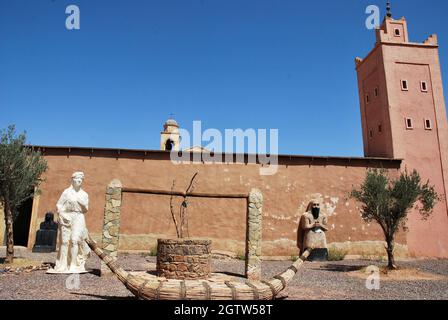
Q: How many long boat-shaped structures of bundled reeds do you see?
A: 1